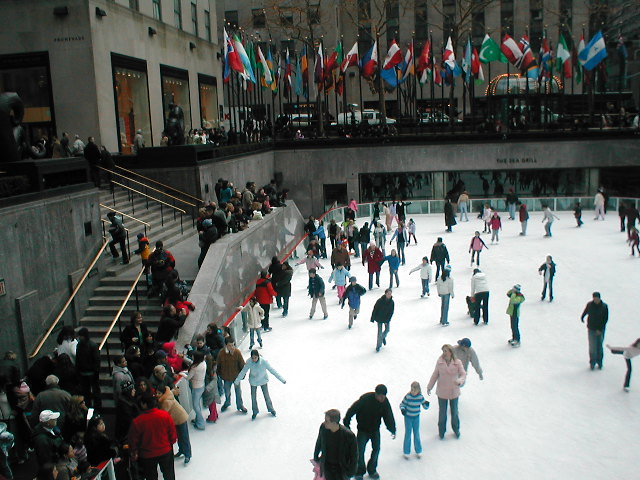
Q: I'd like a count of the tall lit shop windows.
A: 3